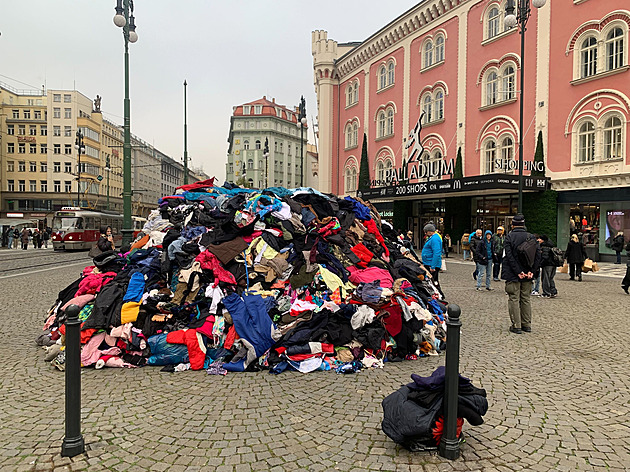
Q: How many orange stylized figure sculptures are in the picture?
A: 0